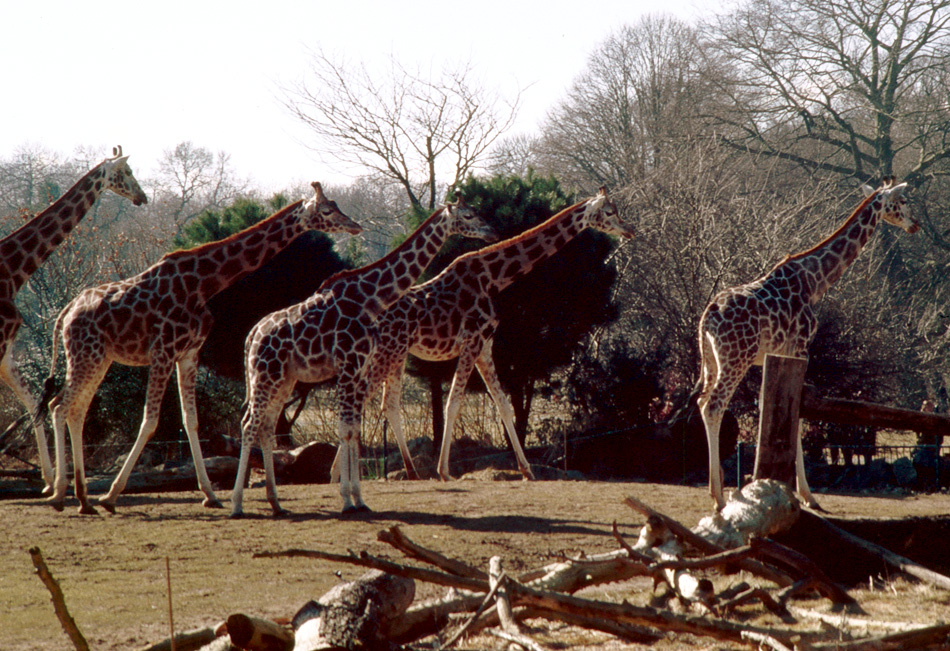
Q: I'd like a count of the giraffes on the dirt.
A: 5